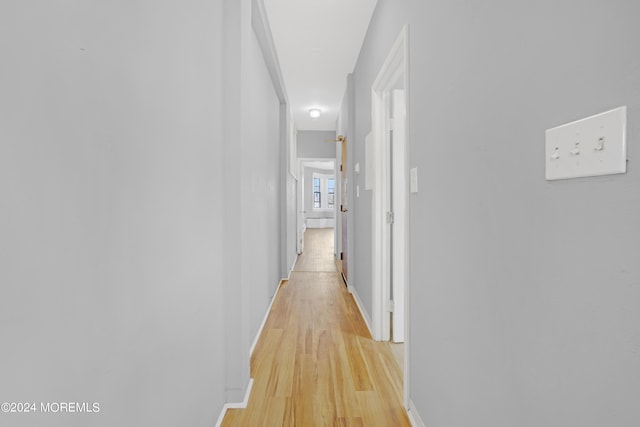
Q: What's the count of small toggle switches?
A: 3